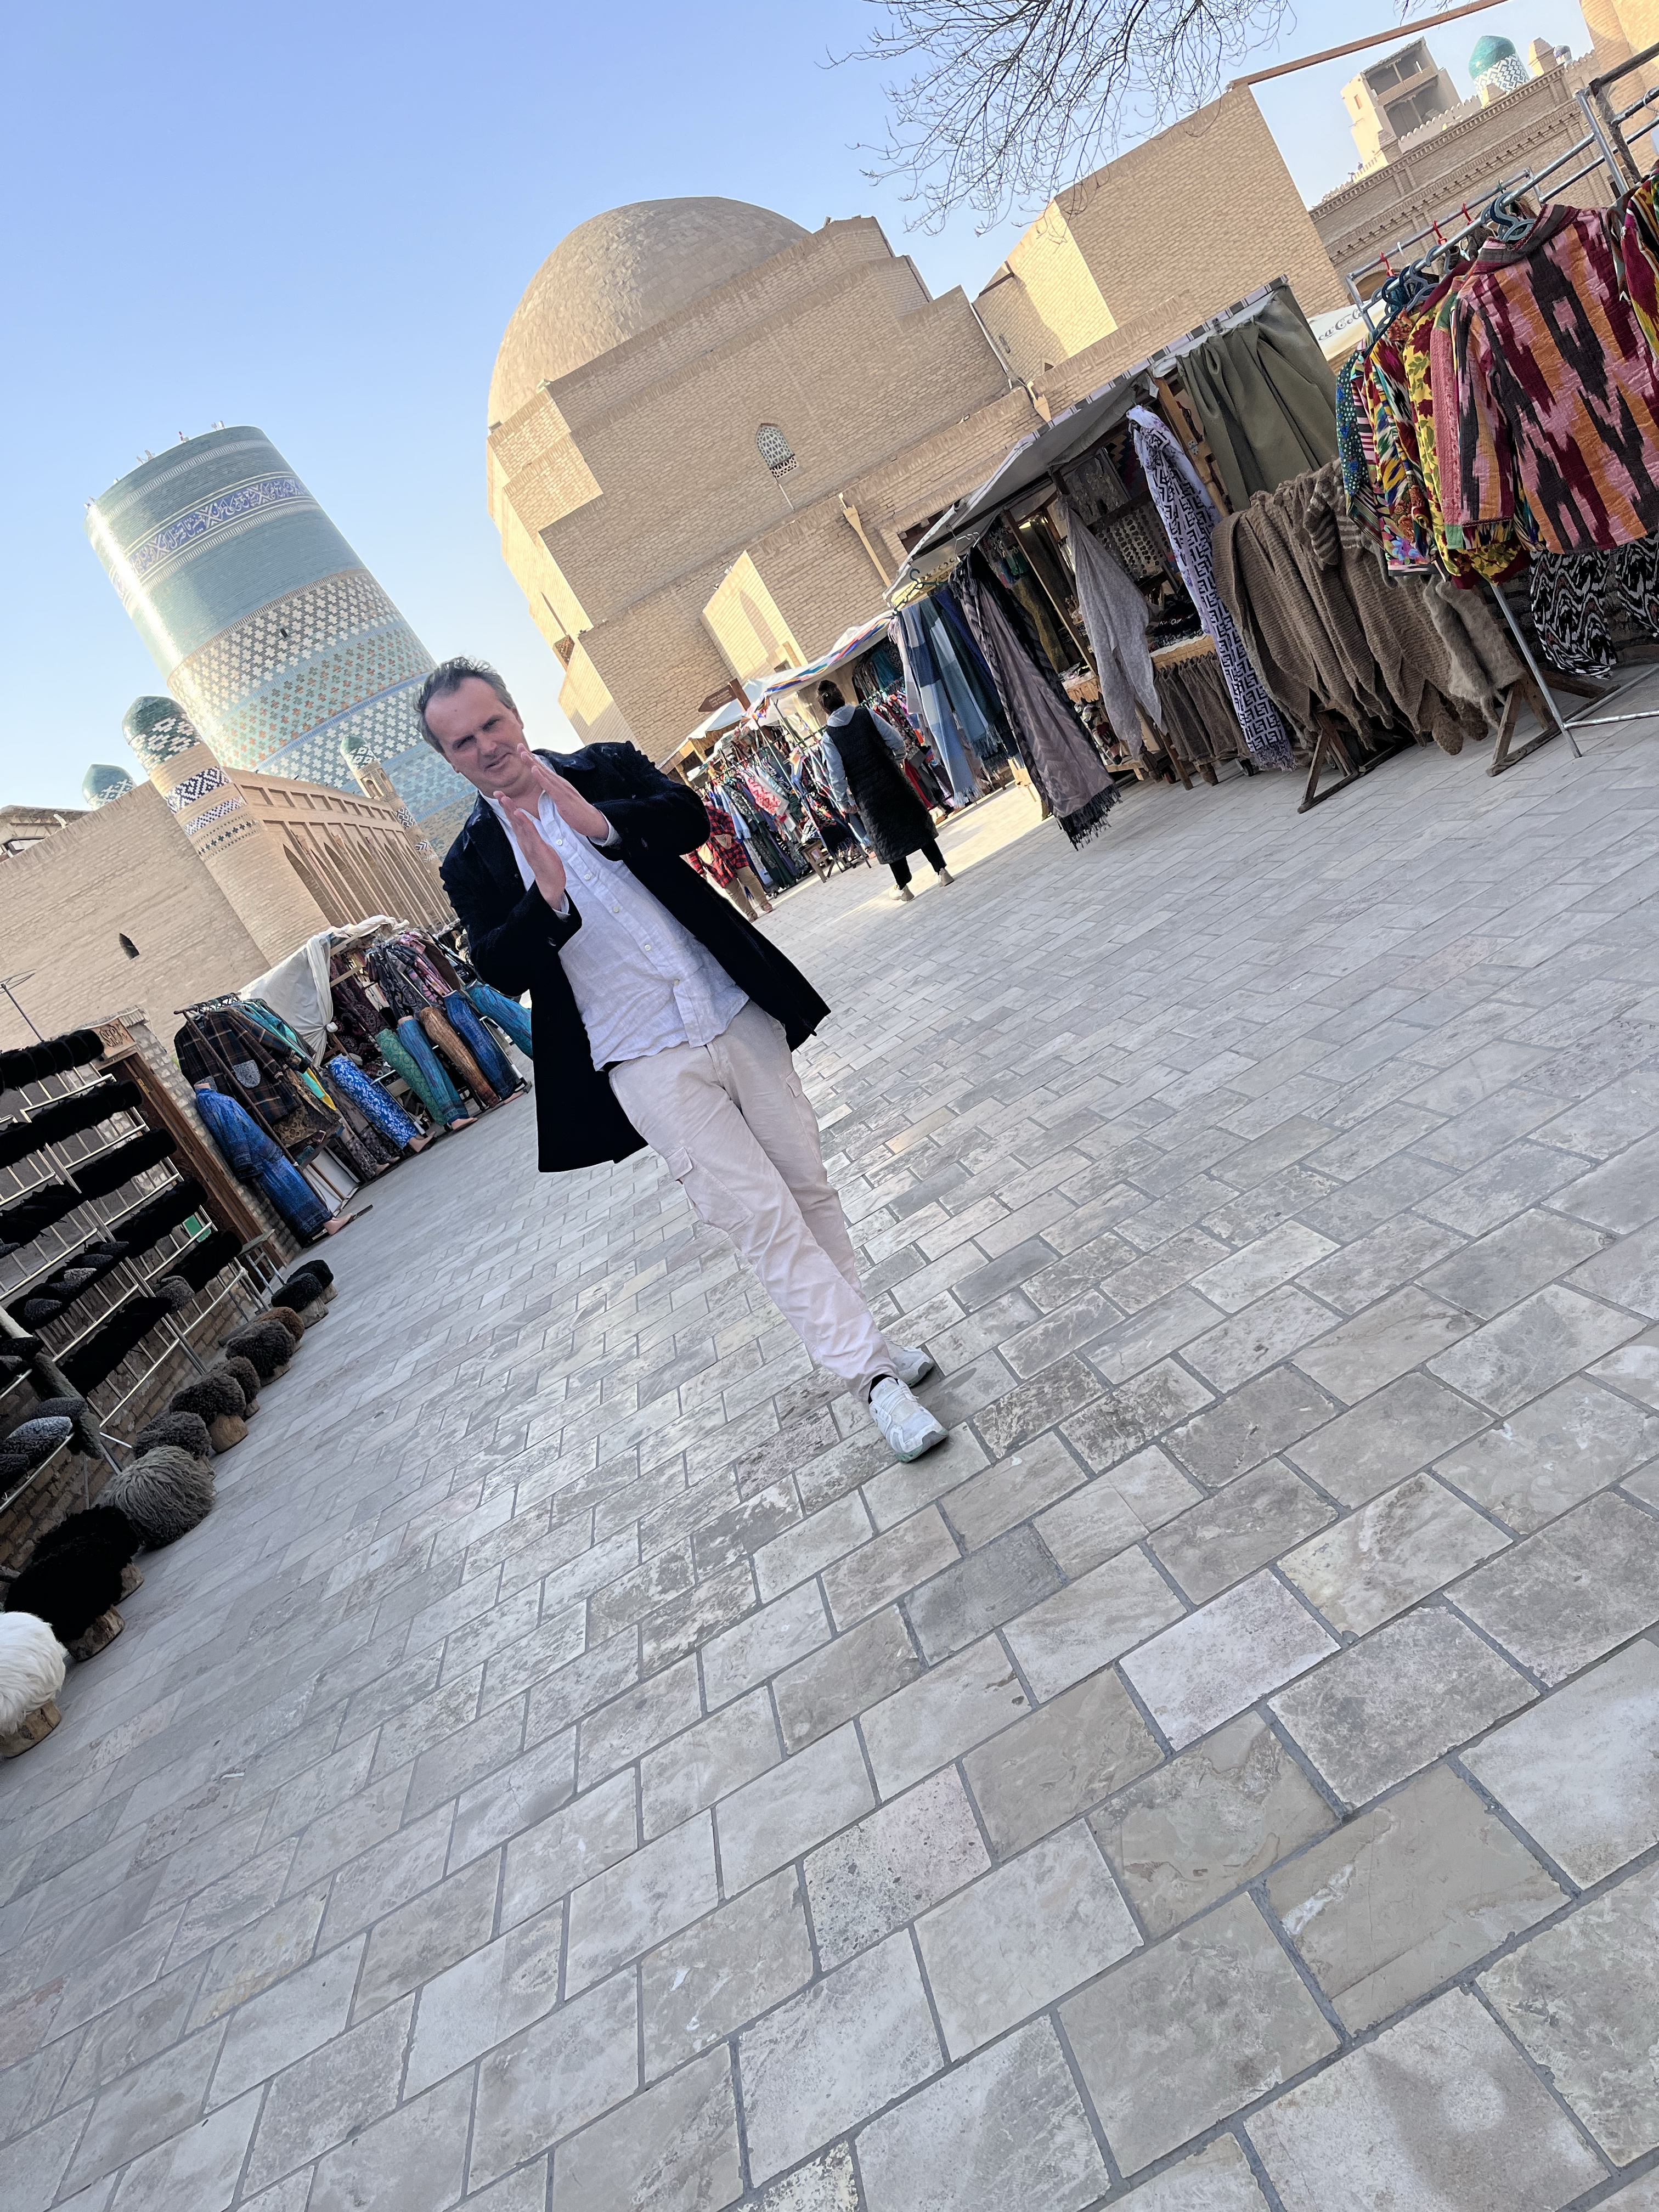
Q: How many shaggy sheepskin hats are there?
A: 11